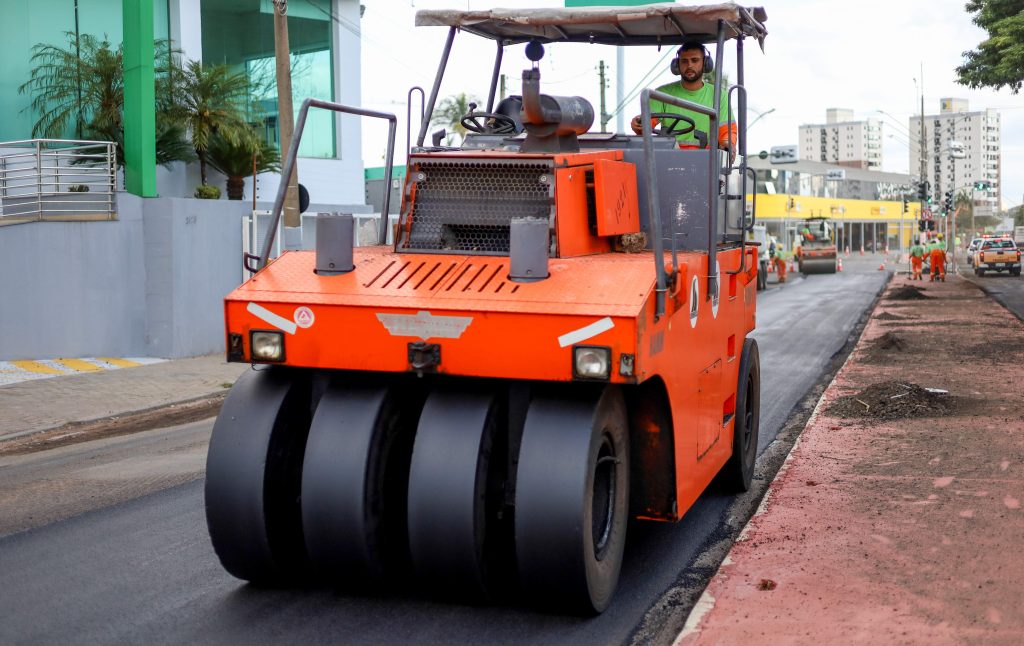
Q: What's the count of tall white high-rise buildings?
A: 2